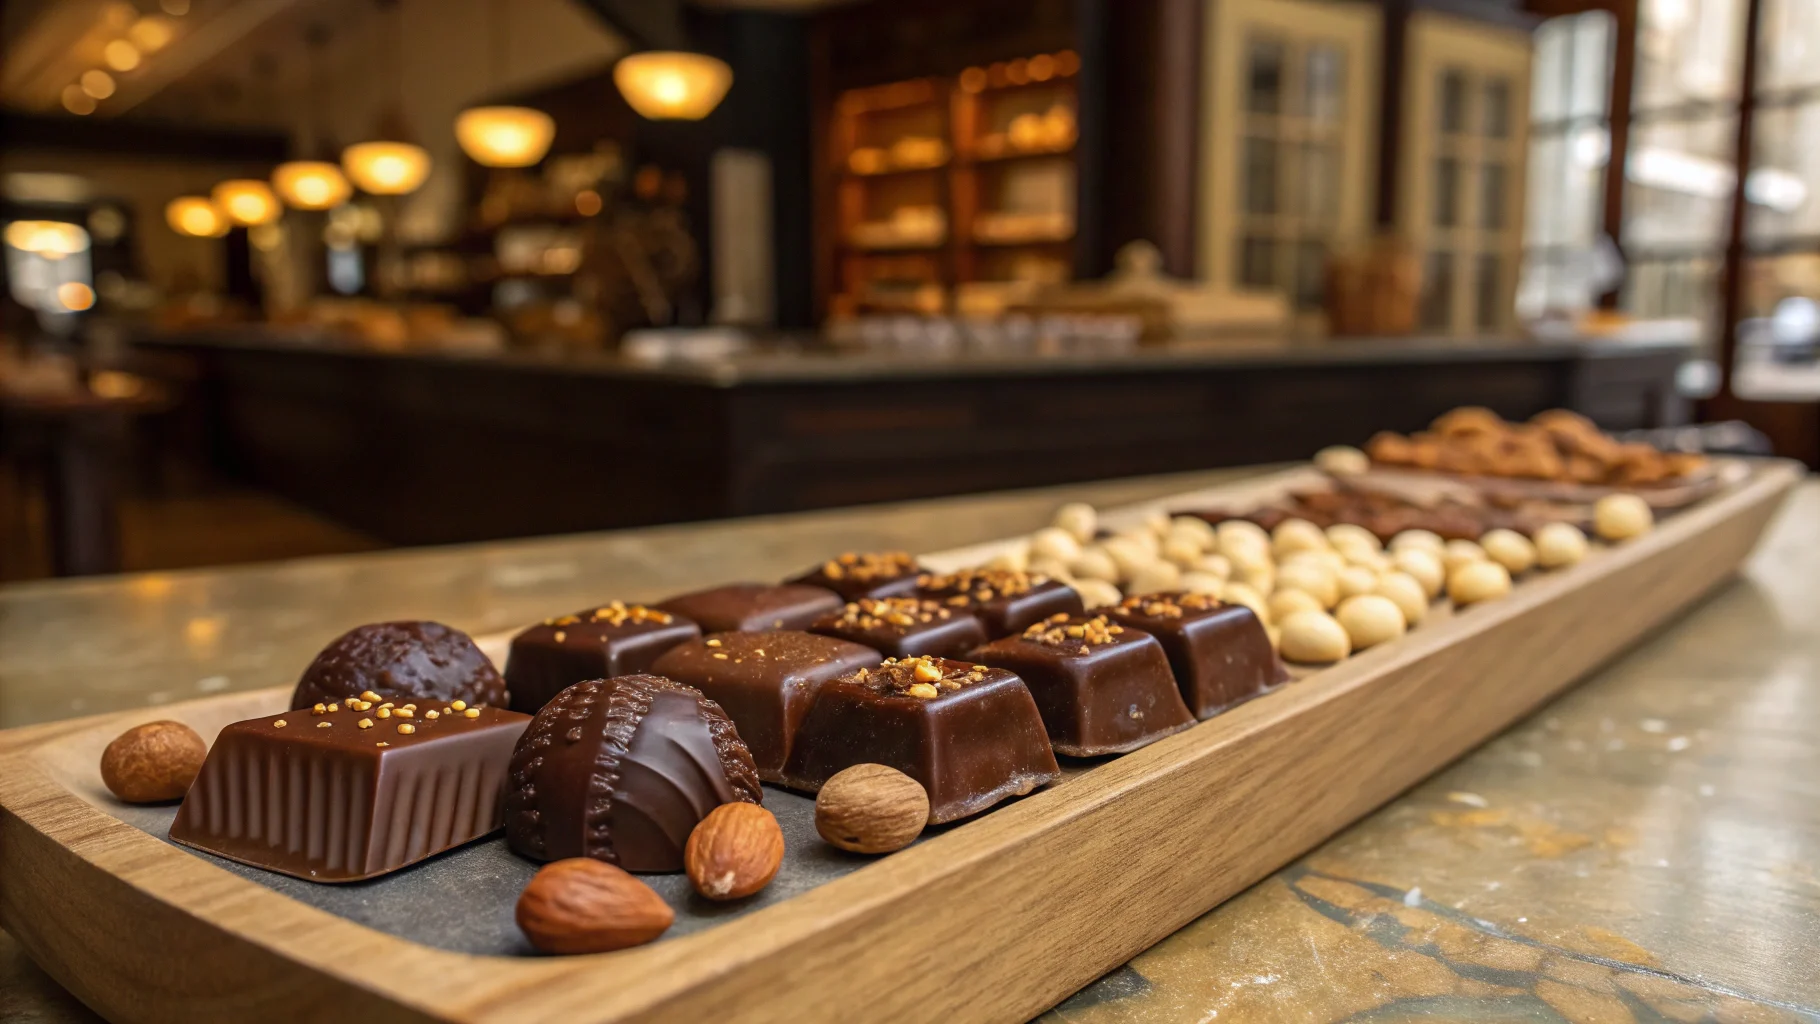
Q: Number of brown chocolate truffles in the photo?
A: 12